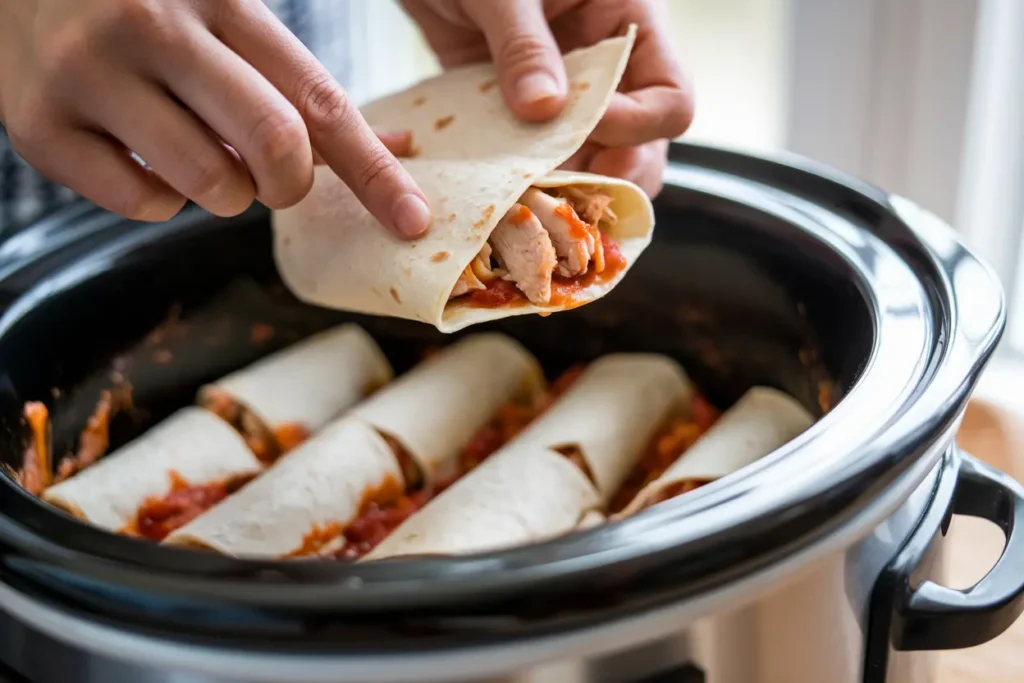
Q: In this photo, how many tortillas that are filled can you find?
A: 8